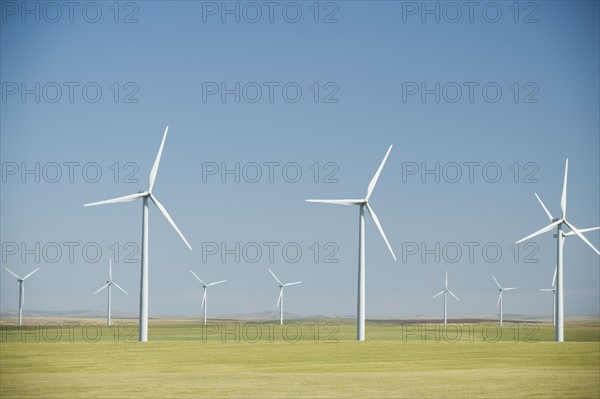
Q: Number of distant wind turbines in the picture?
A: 7